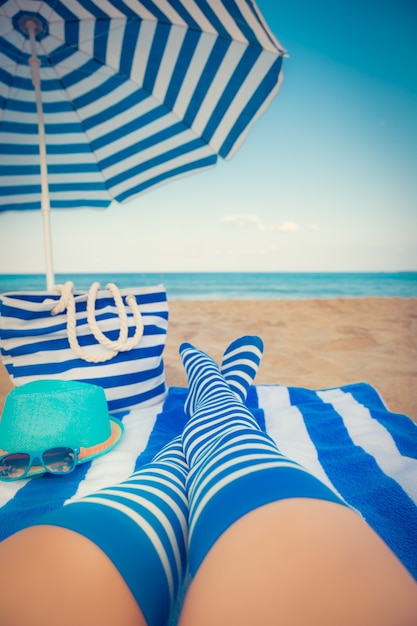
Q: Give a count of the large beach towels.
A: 1